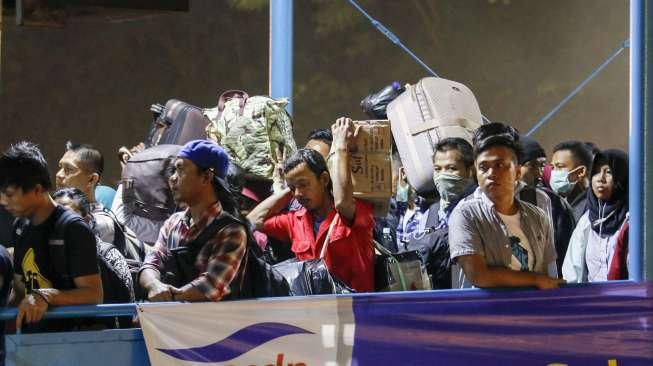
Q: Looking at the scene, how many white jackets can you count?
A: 1